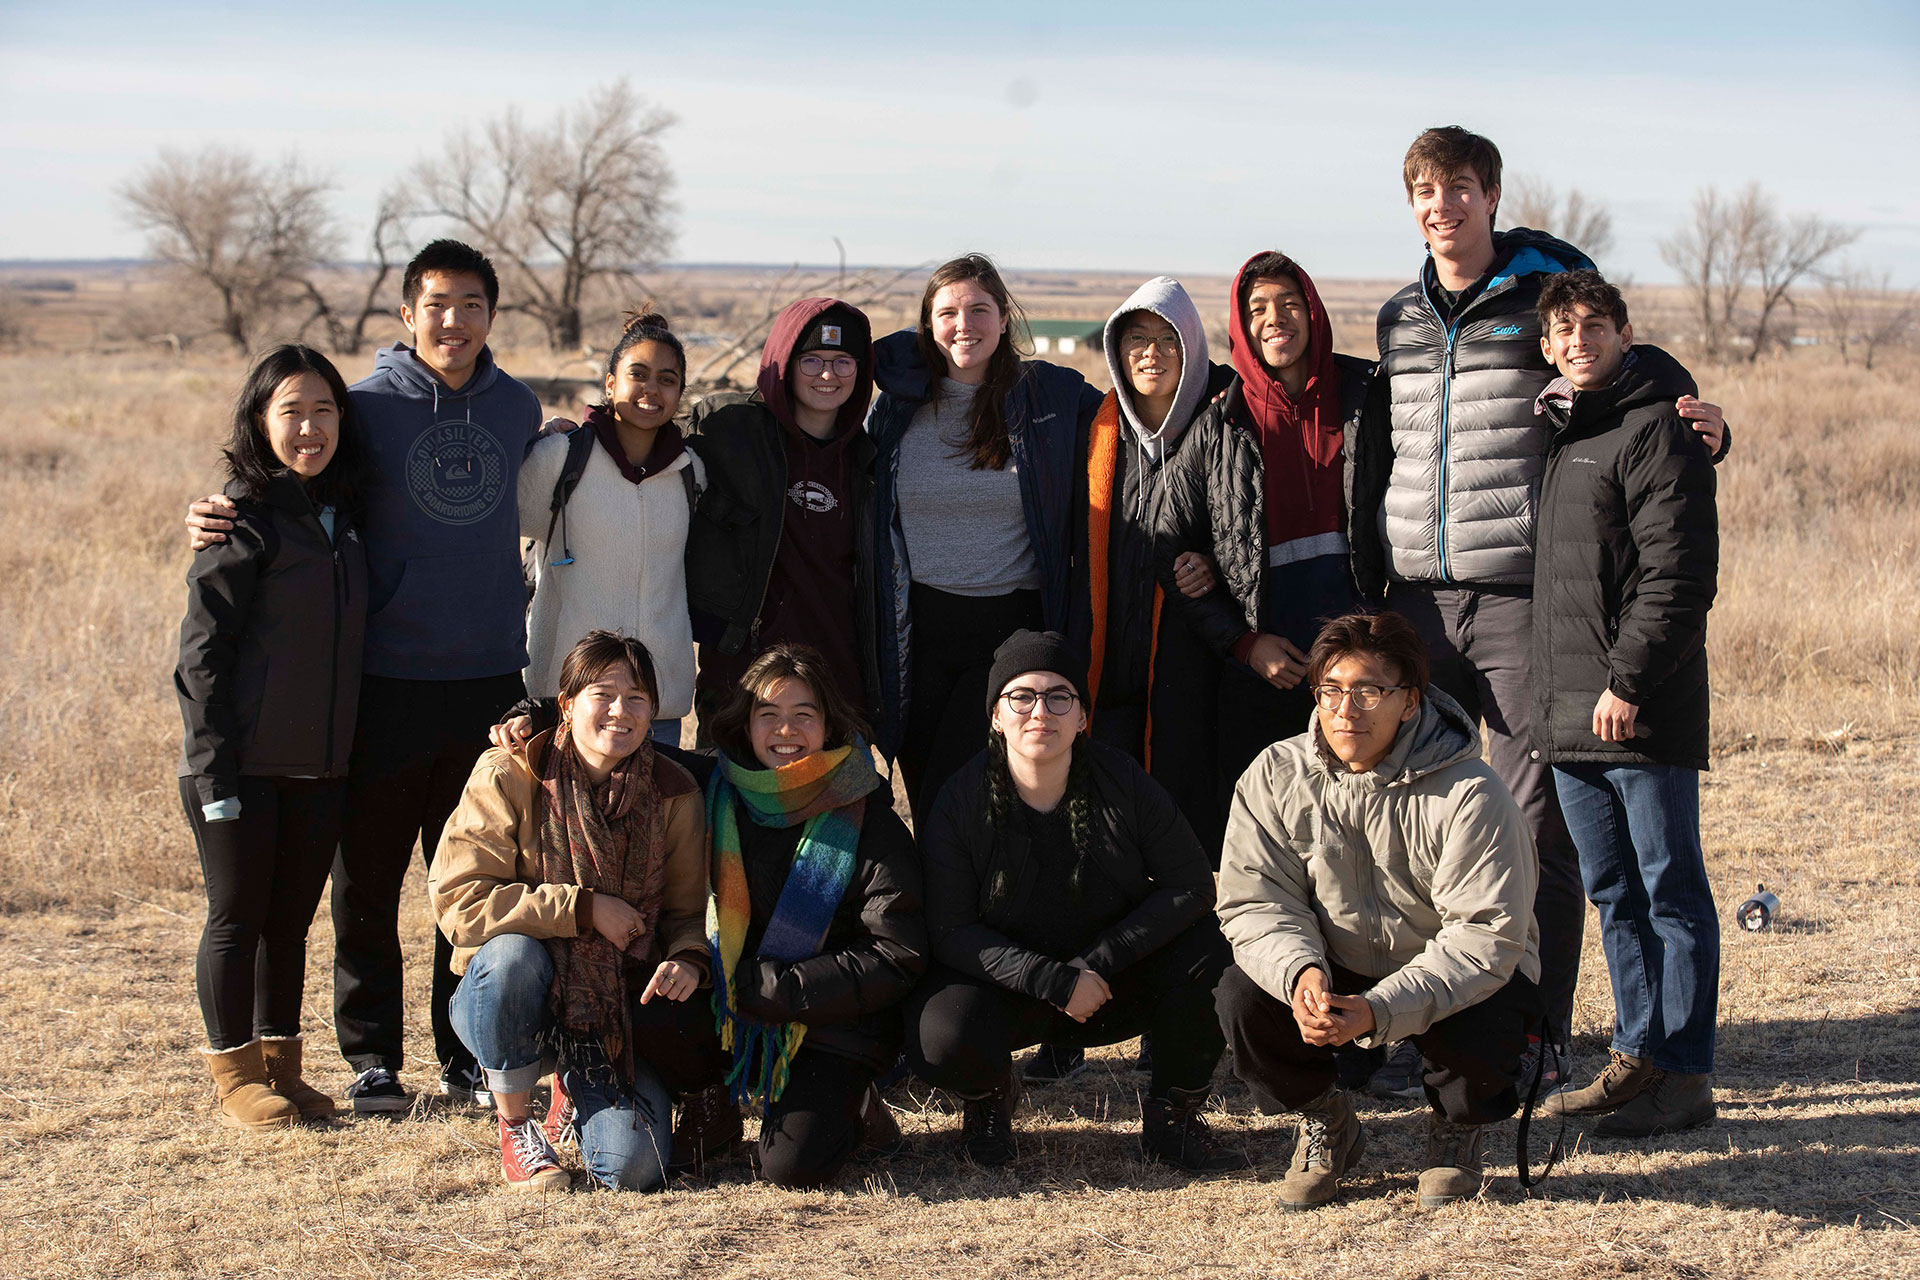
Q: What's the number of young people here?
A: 13